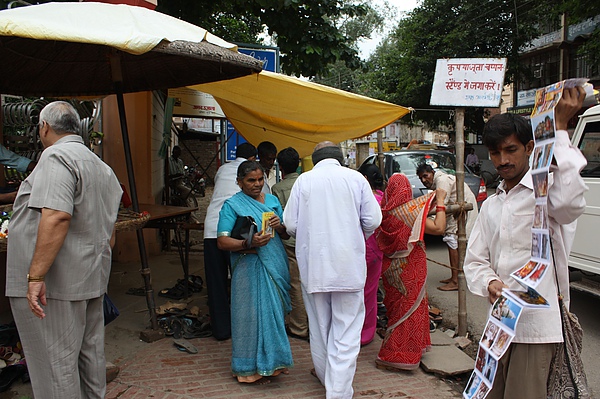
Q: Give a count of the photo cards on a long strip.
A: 12